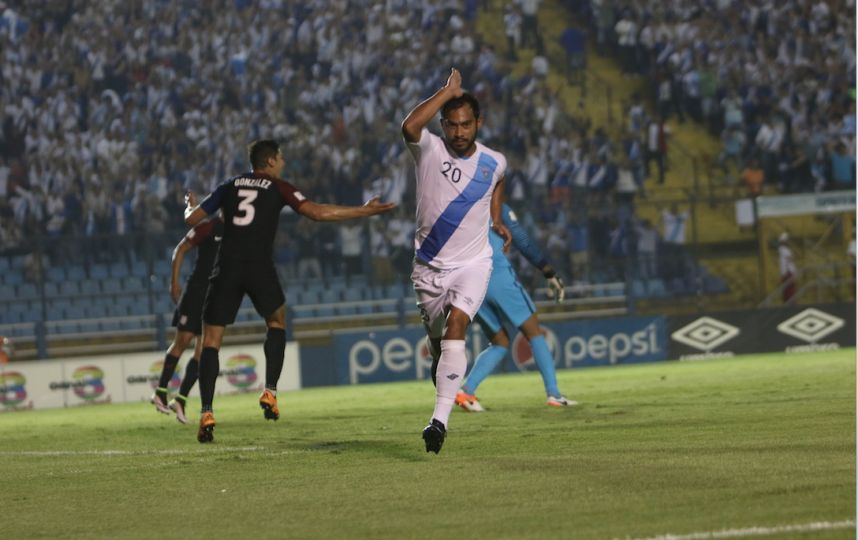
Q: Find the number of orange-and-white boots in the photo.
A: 2